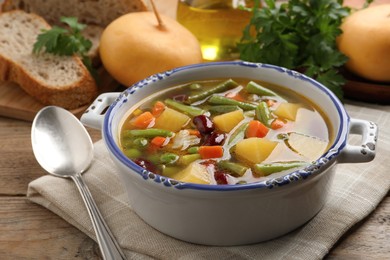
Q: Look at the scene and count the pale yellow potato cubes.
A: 6